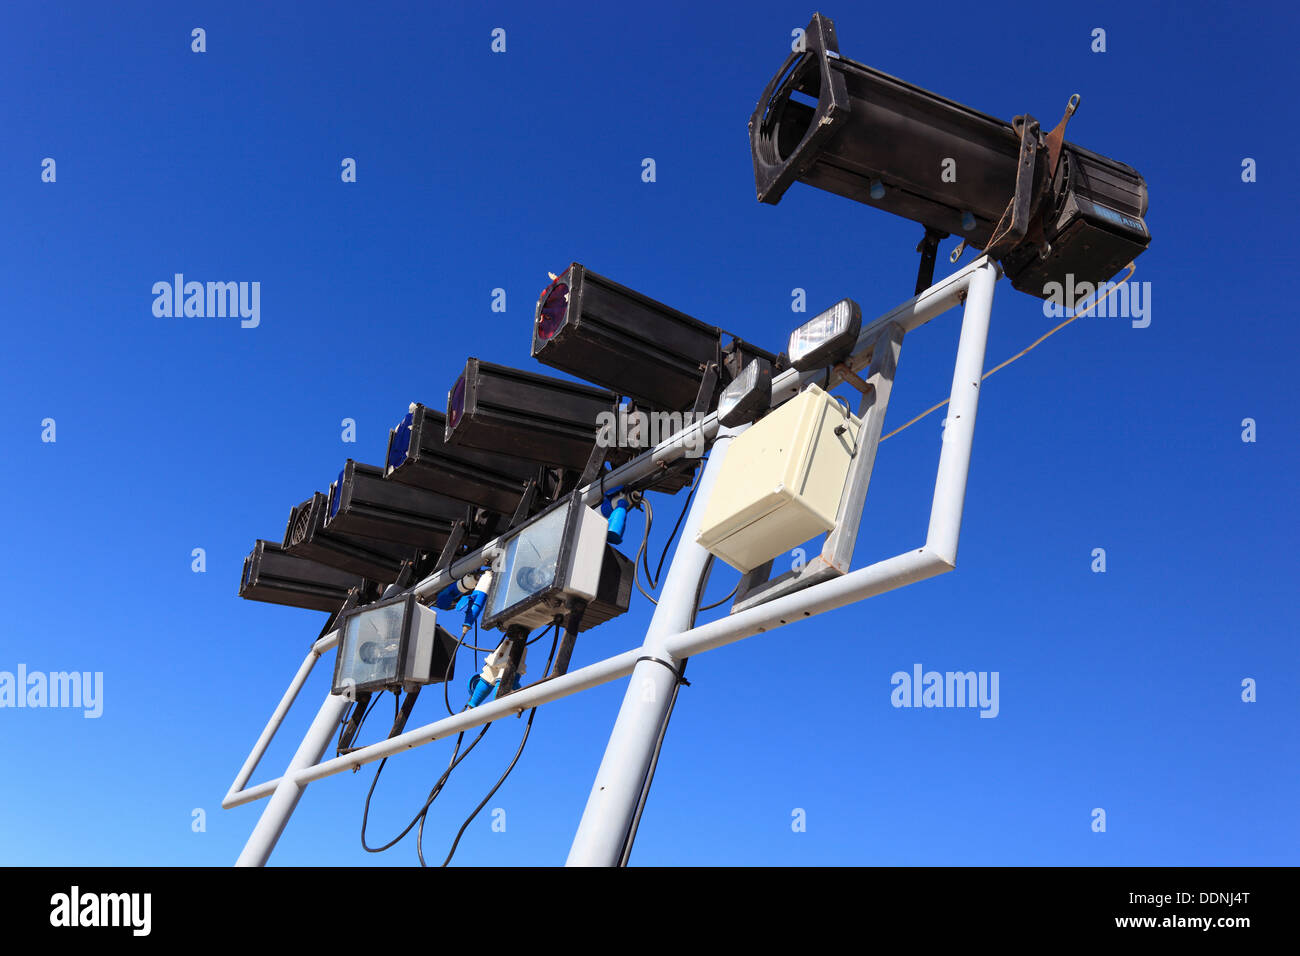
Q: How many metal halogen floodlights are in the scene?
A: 2